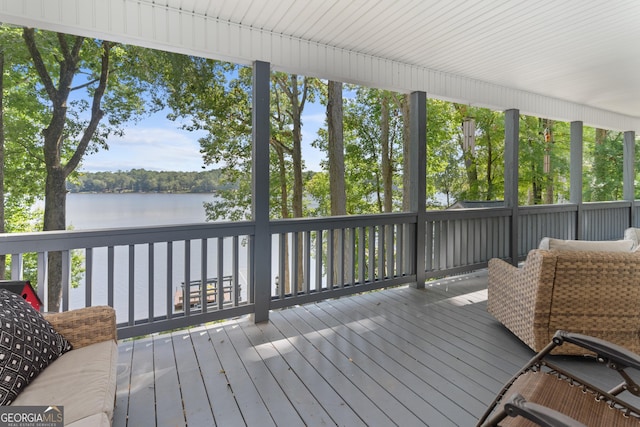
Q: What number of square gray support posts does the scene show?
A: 5